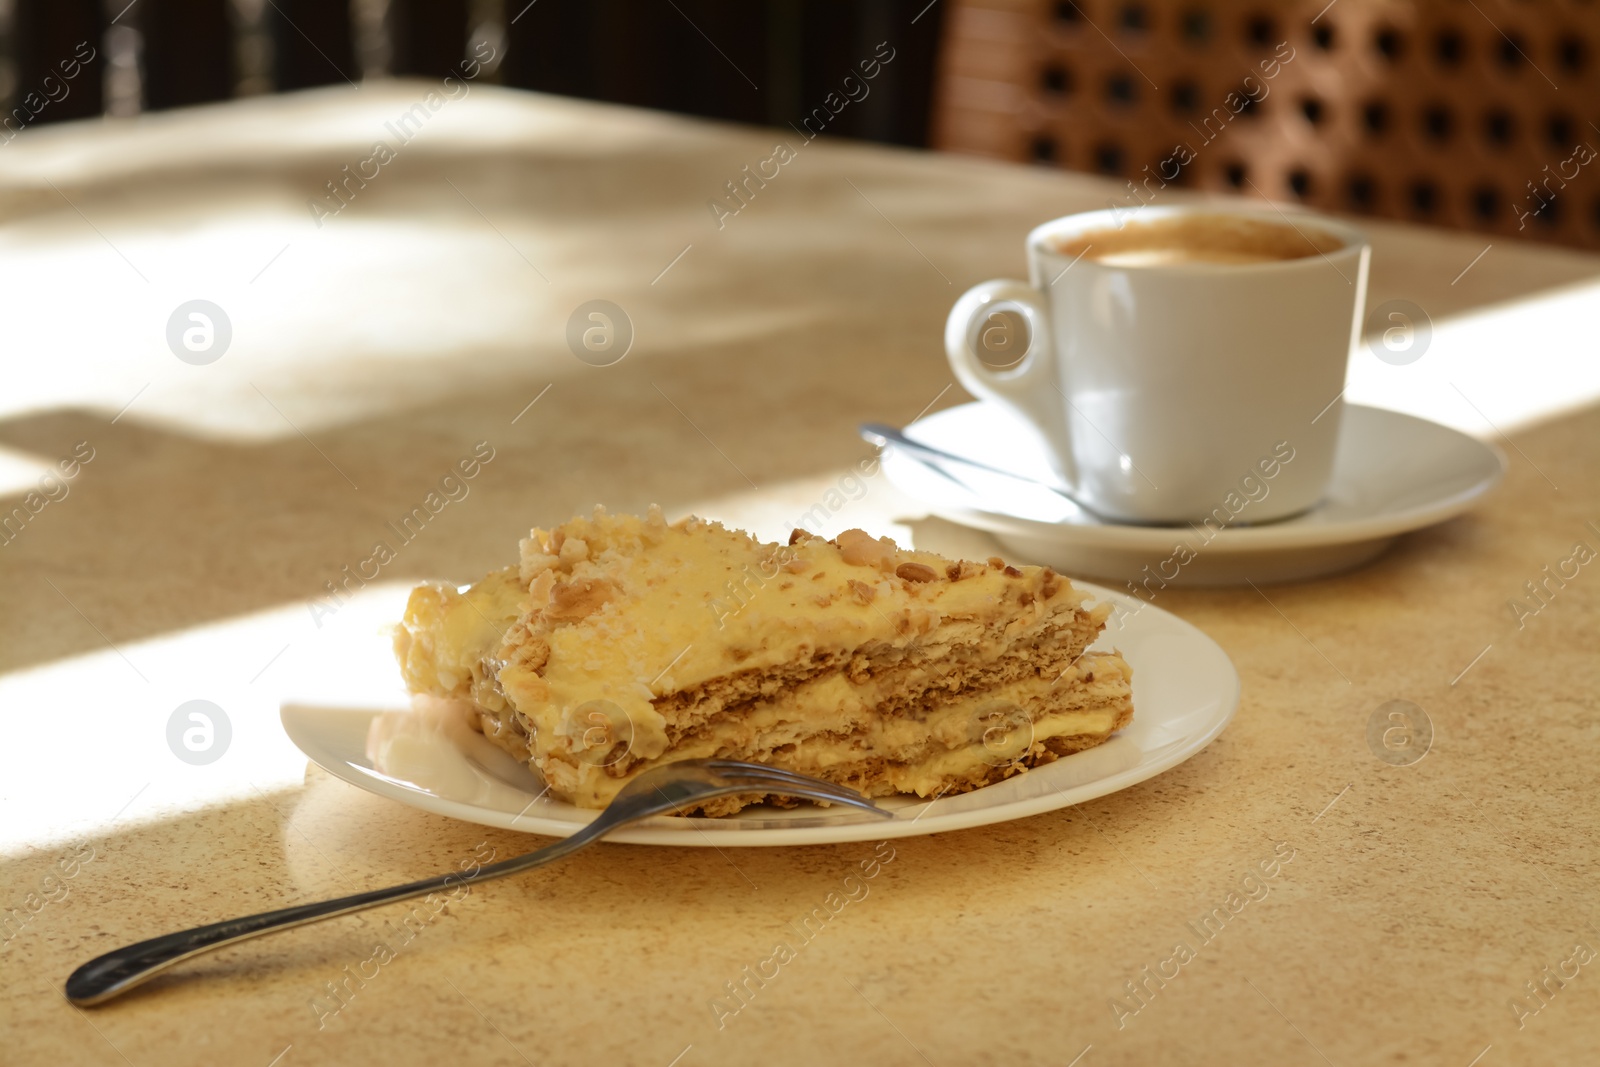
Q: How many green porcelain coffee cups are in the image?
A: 0